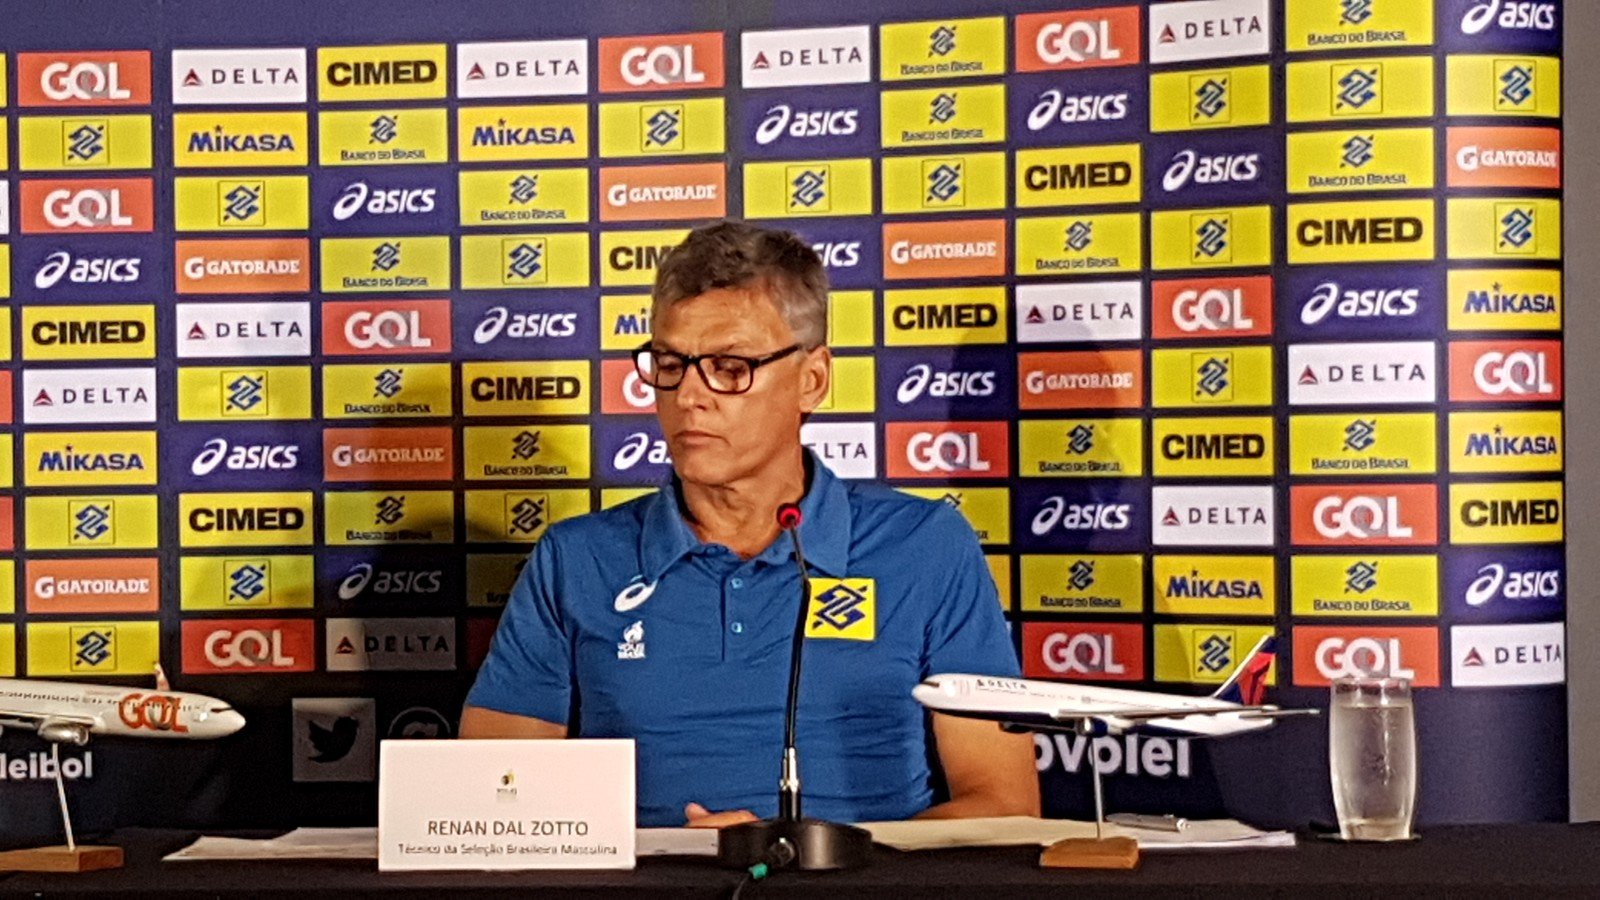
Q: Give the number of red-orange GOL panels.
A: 13